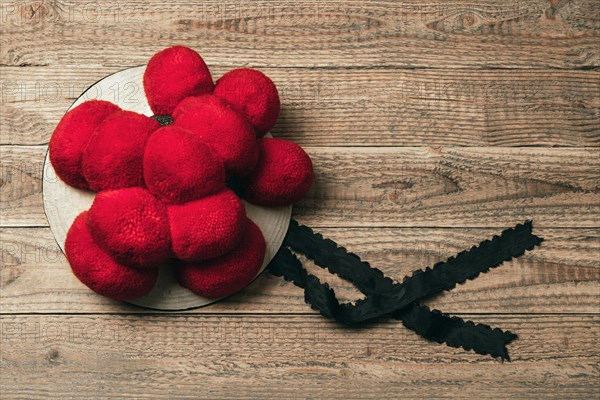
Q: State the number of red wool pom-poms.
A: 11